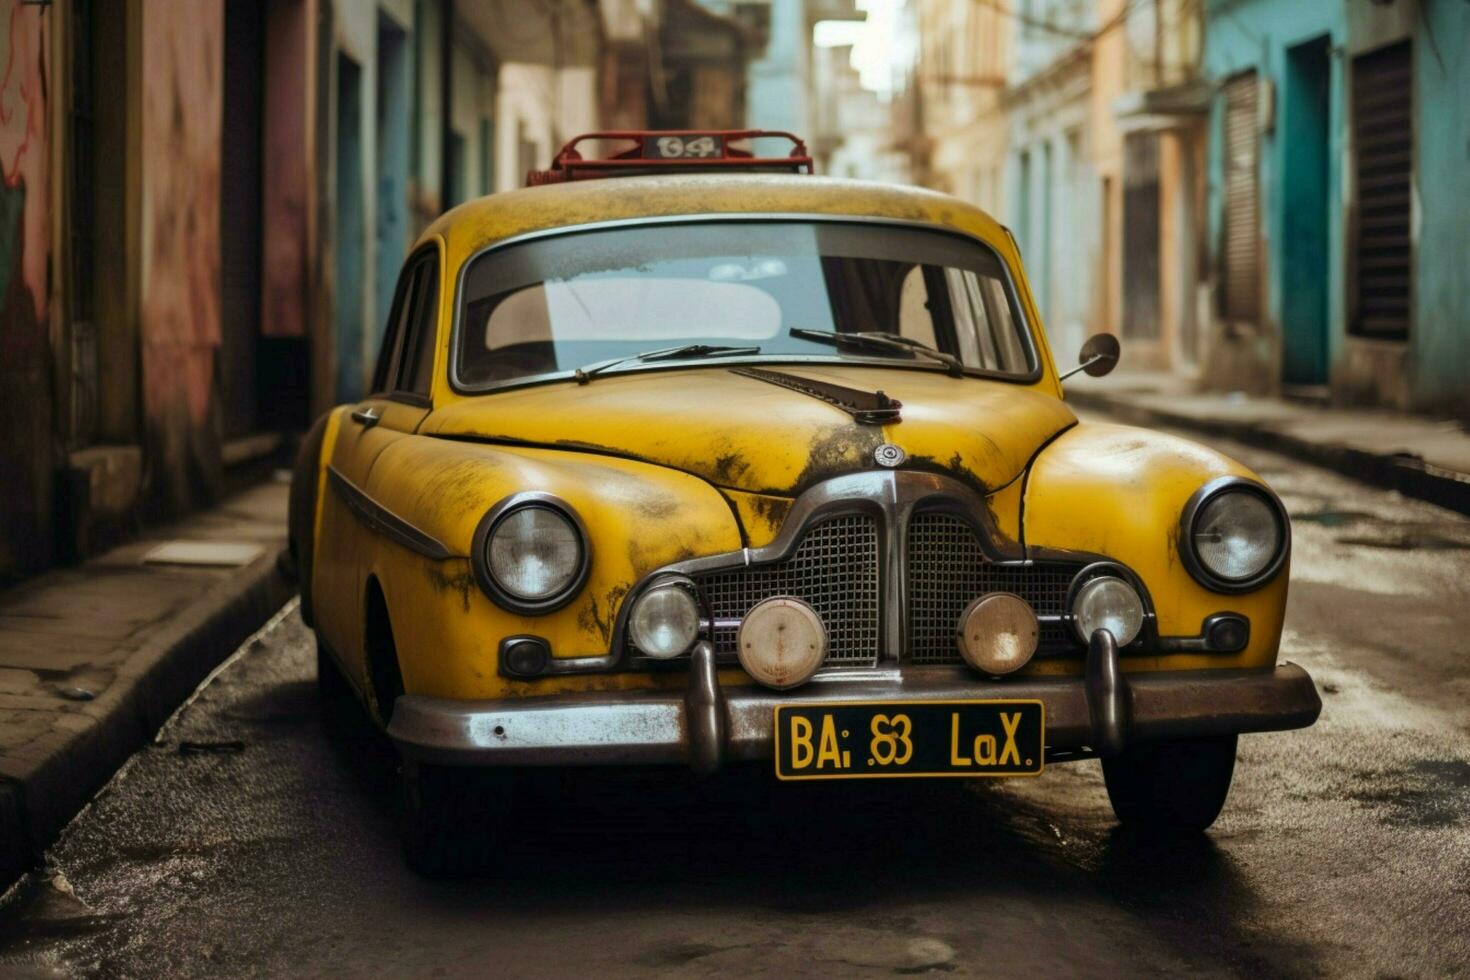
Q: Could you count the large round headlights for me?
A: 2